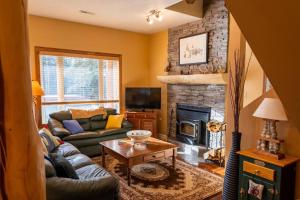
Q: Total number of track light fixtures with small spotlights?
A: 1